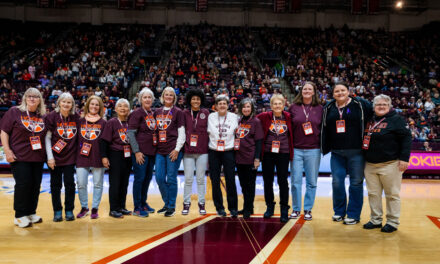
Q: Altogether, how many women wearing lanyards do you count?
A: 13